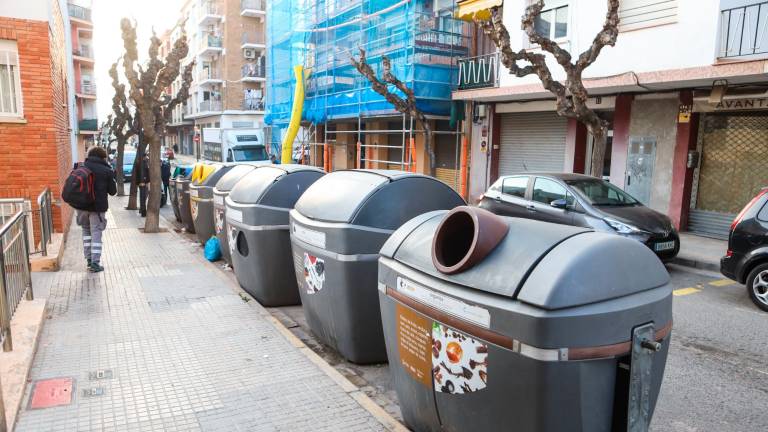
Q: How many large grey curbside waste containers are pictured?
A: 7